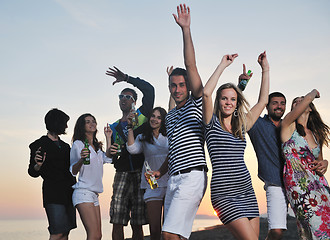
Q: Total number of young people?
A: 8